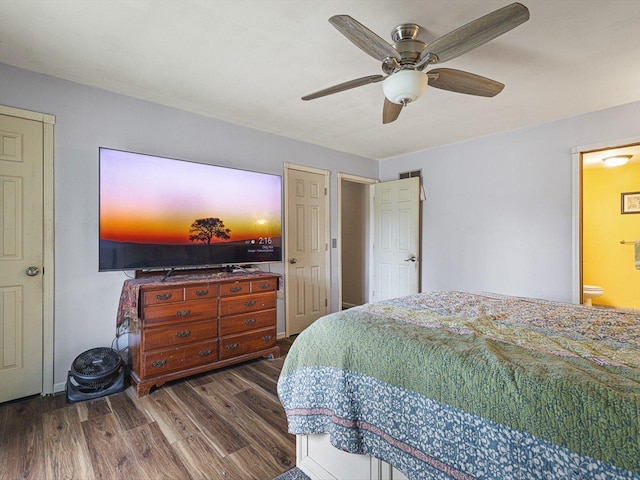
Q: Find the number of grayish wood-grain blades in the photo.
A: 5